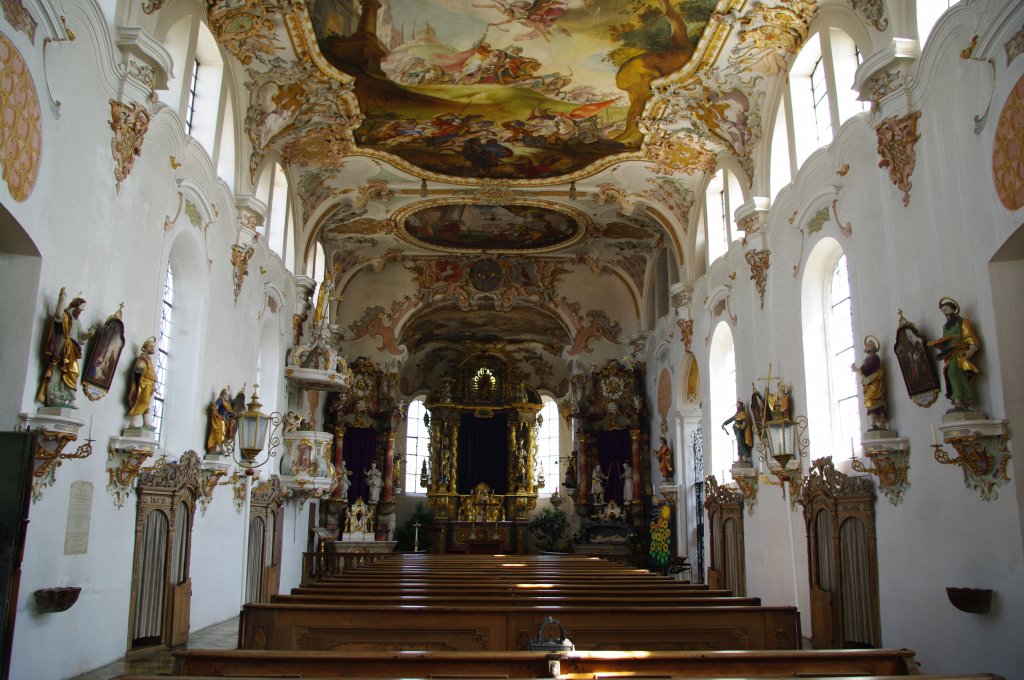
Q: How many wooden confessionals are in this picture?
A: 4